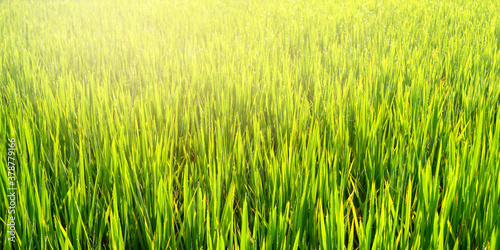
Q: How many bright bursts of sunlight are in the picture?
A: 1